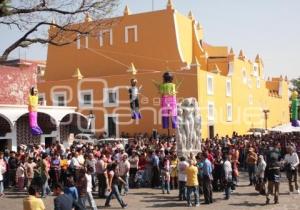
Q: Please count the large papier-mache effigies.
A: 4